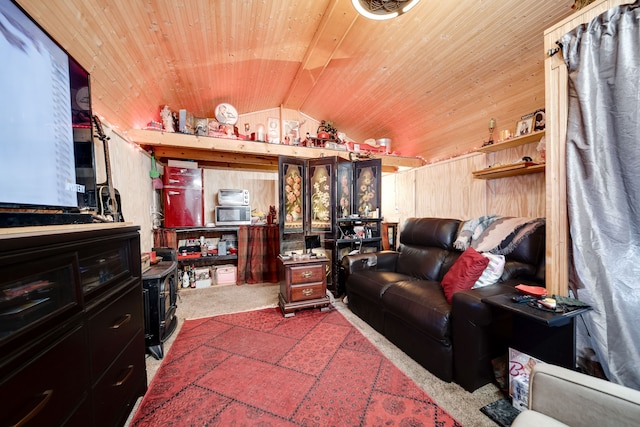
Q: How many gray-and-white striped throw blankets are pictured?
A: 1